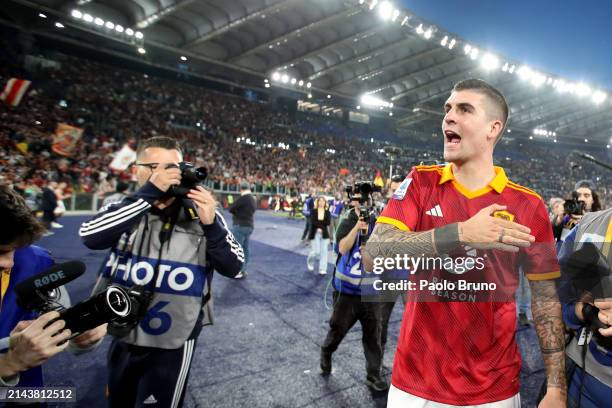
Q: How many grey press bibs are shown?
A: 2